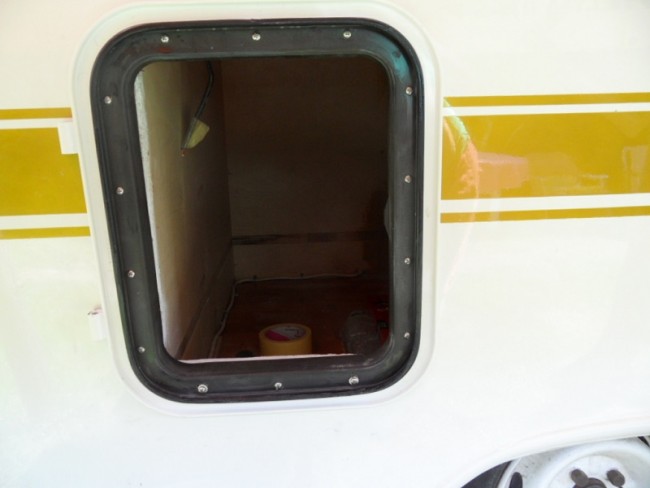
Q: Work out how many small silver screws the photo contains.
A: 14